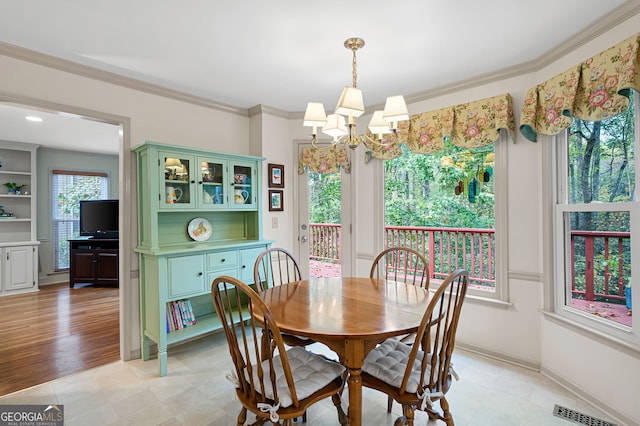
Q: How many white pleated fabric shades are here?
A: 5